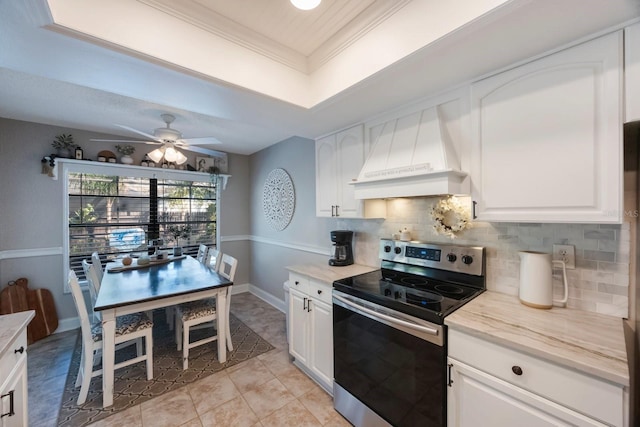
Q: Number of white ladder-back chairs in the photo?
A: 6